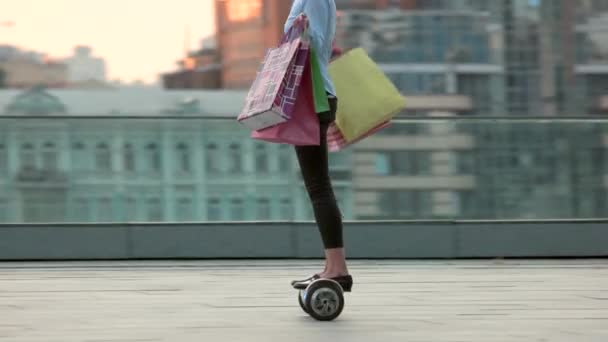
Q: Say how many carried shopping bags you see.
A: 5